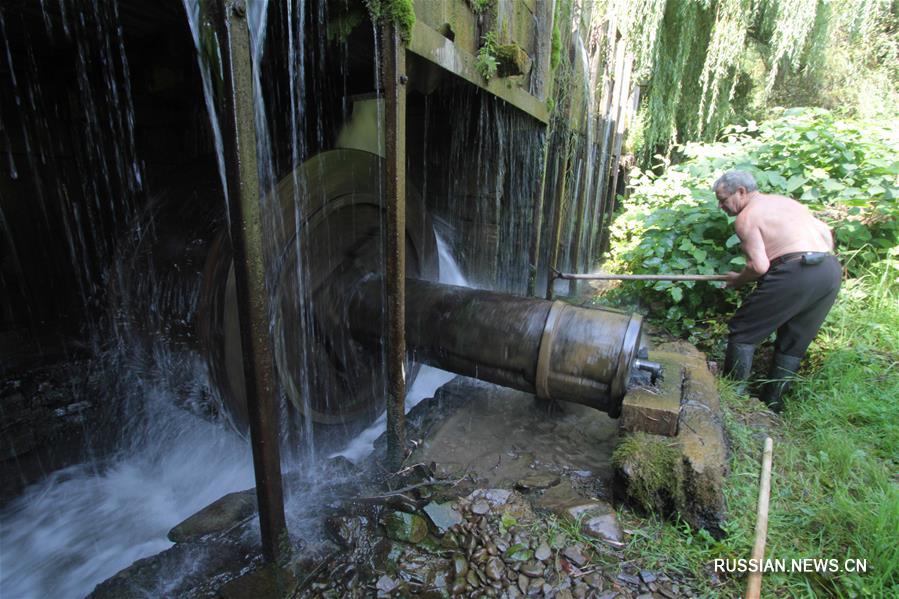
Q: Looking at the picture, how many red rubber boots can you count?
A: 0